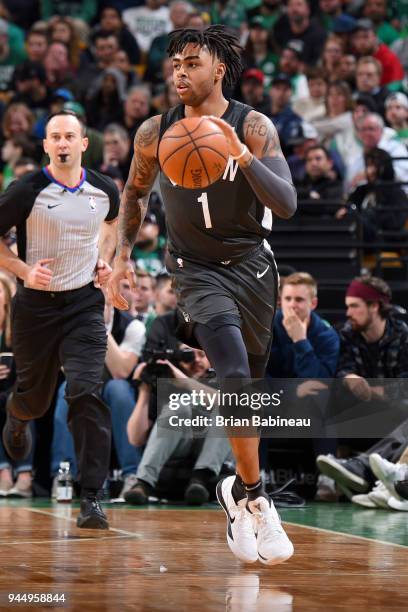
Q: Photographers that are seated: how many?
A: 1